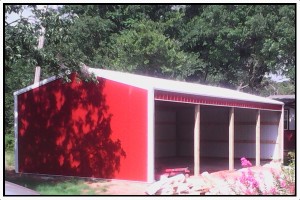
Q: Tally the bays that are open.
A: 4